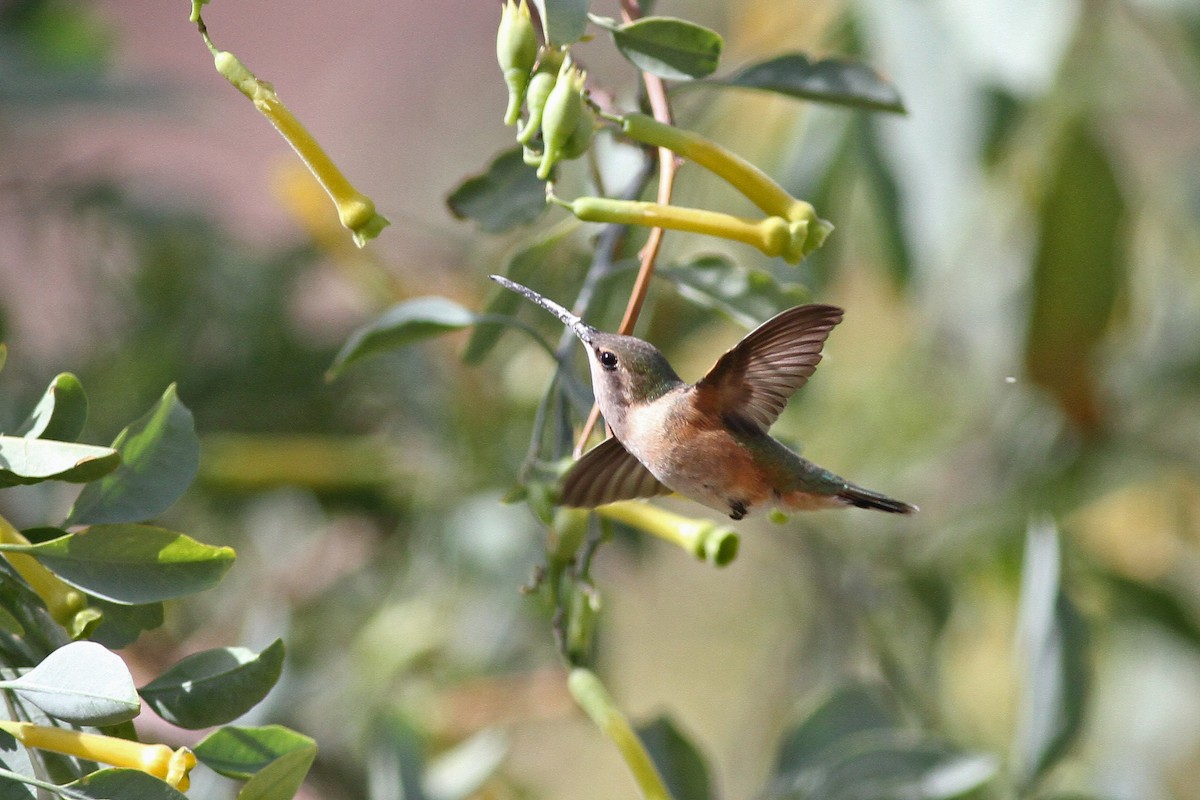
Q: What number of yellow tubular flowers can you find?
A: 7